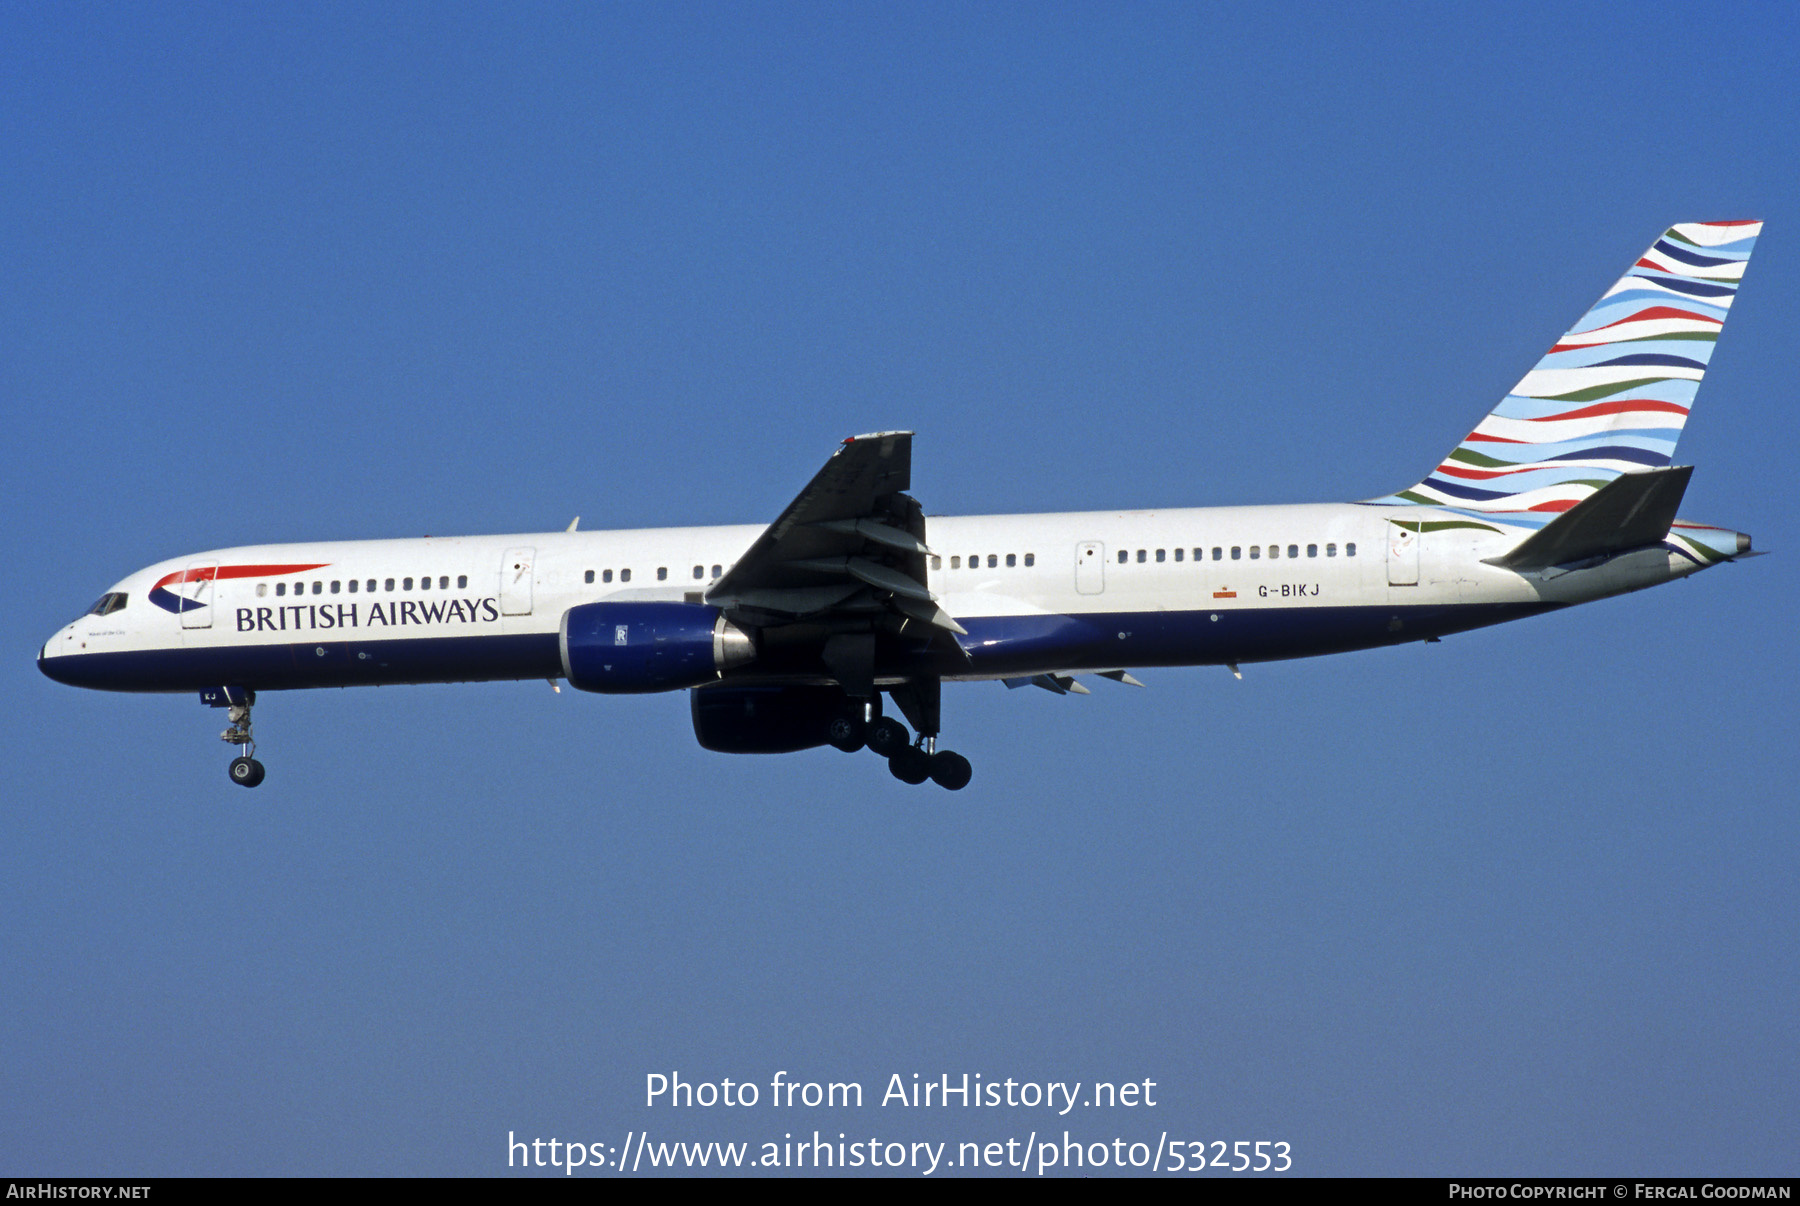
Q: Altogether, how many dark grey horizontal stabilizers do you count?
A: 1